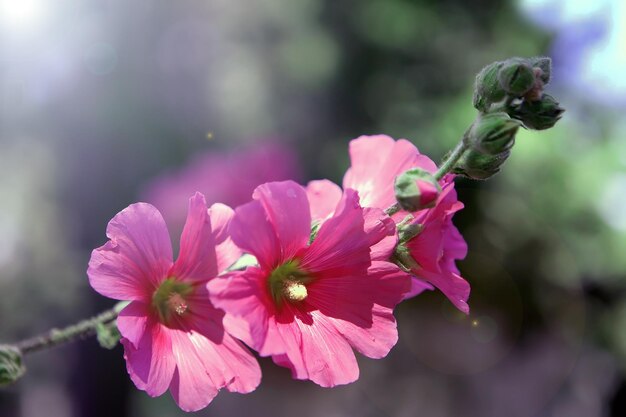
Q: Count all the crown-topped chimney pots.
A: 0